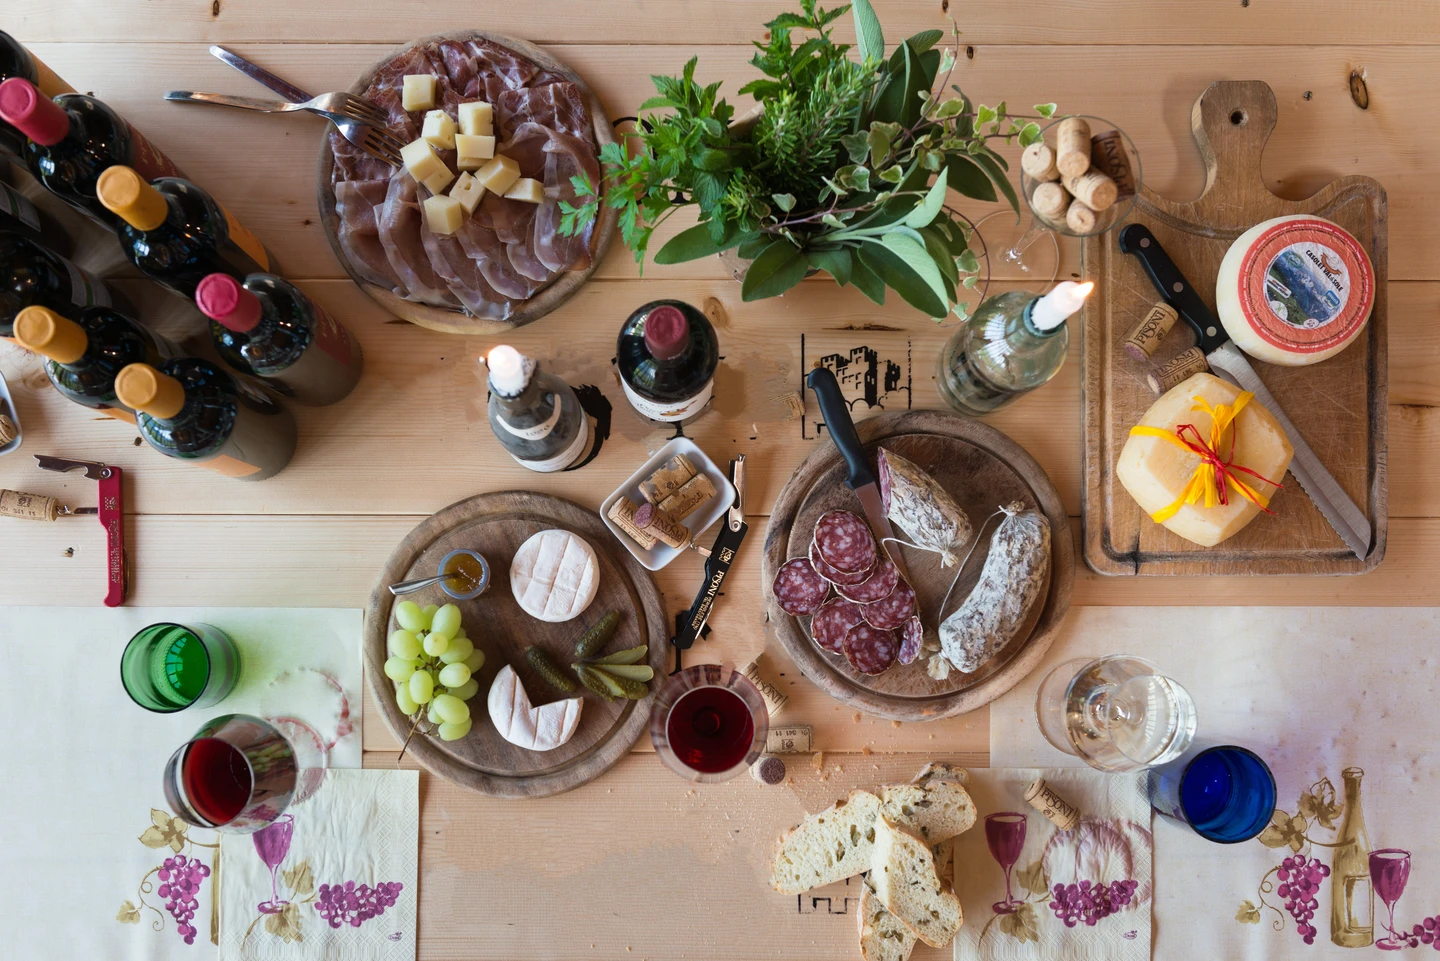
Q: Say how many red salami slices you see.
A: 8